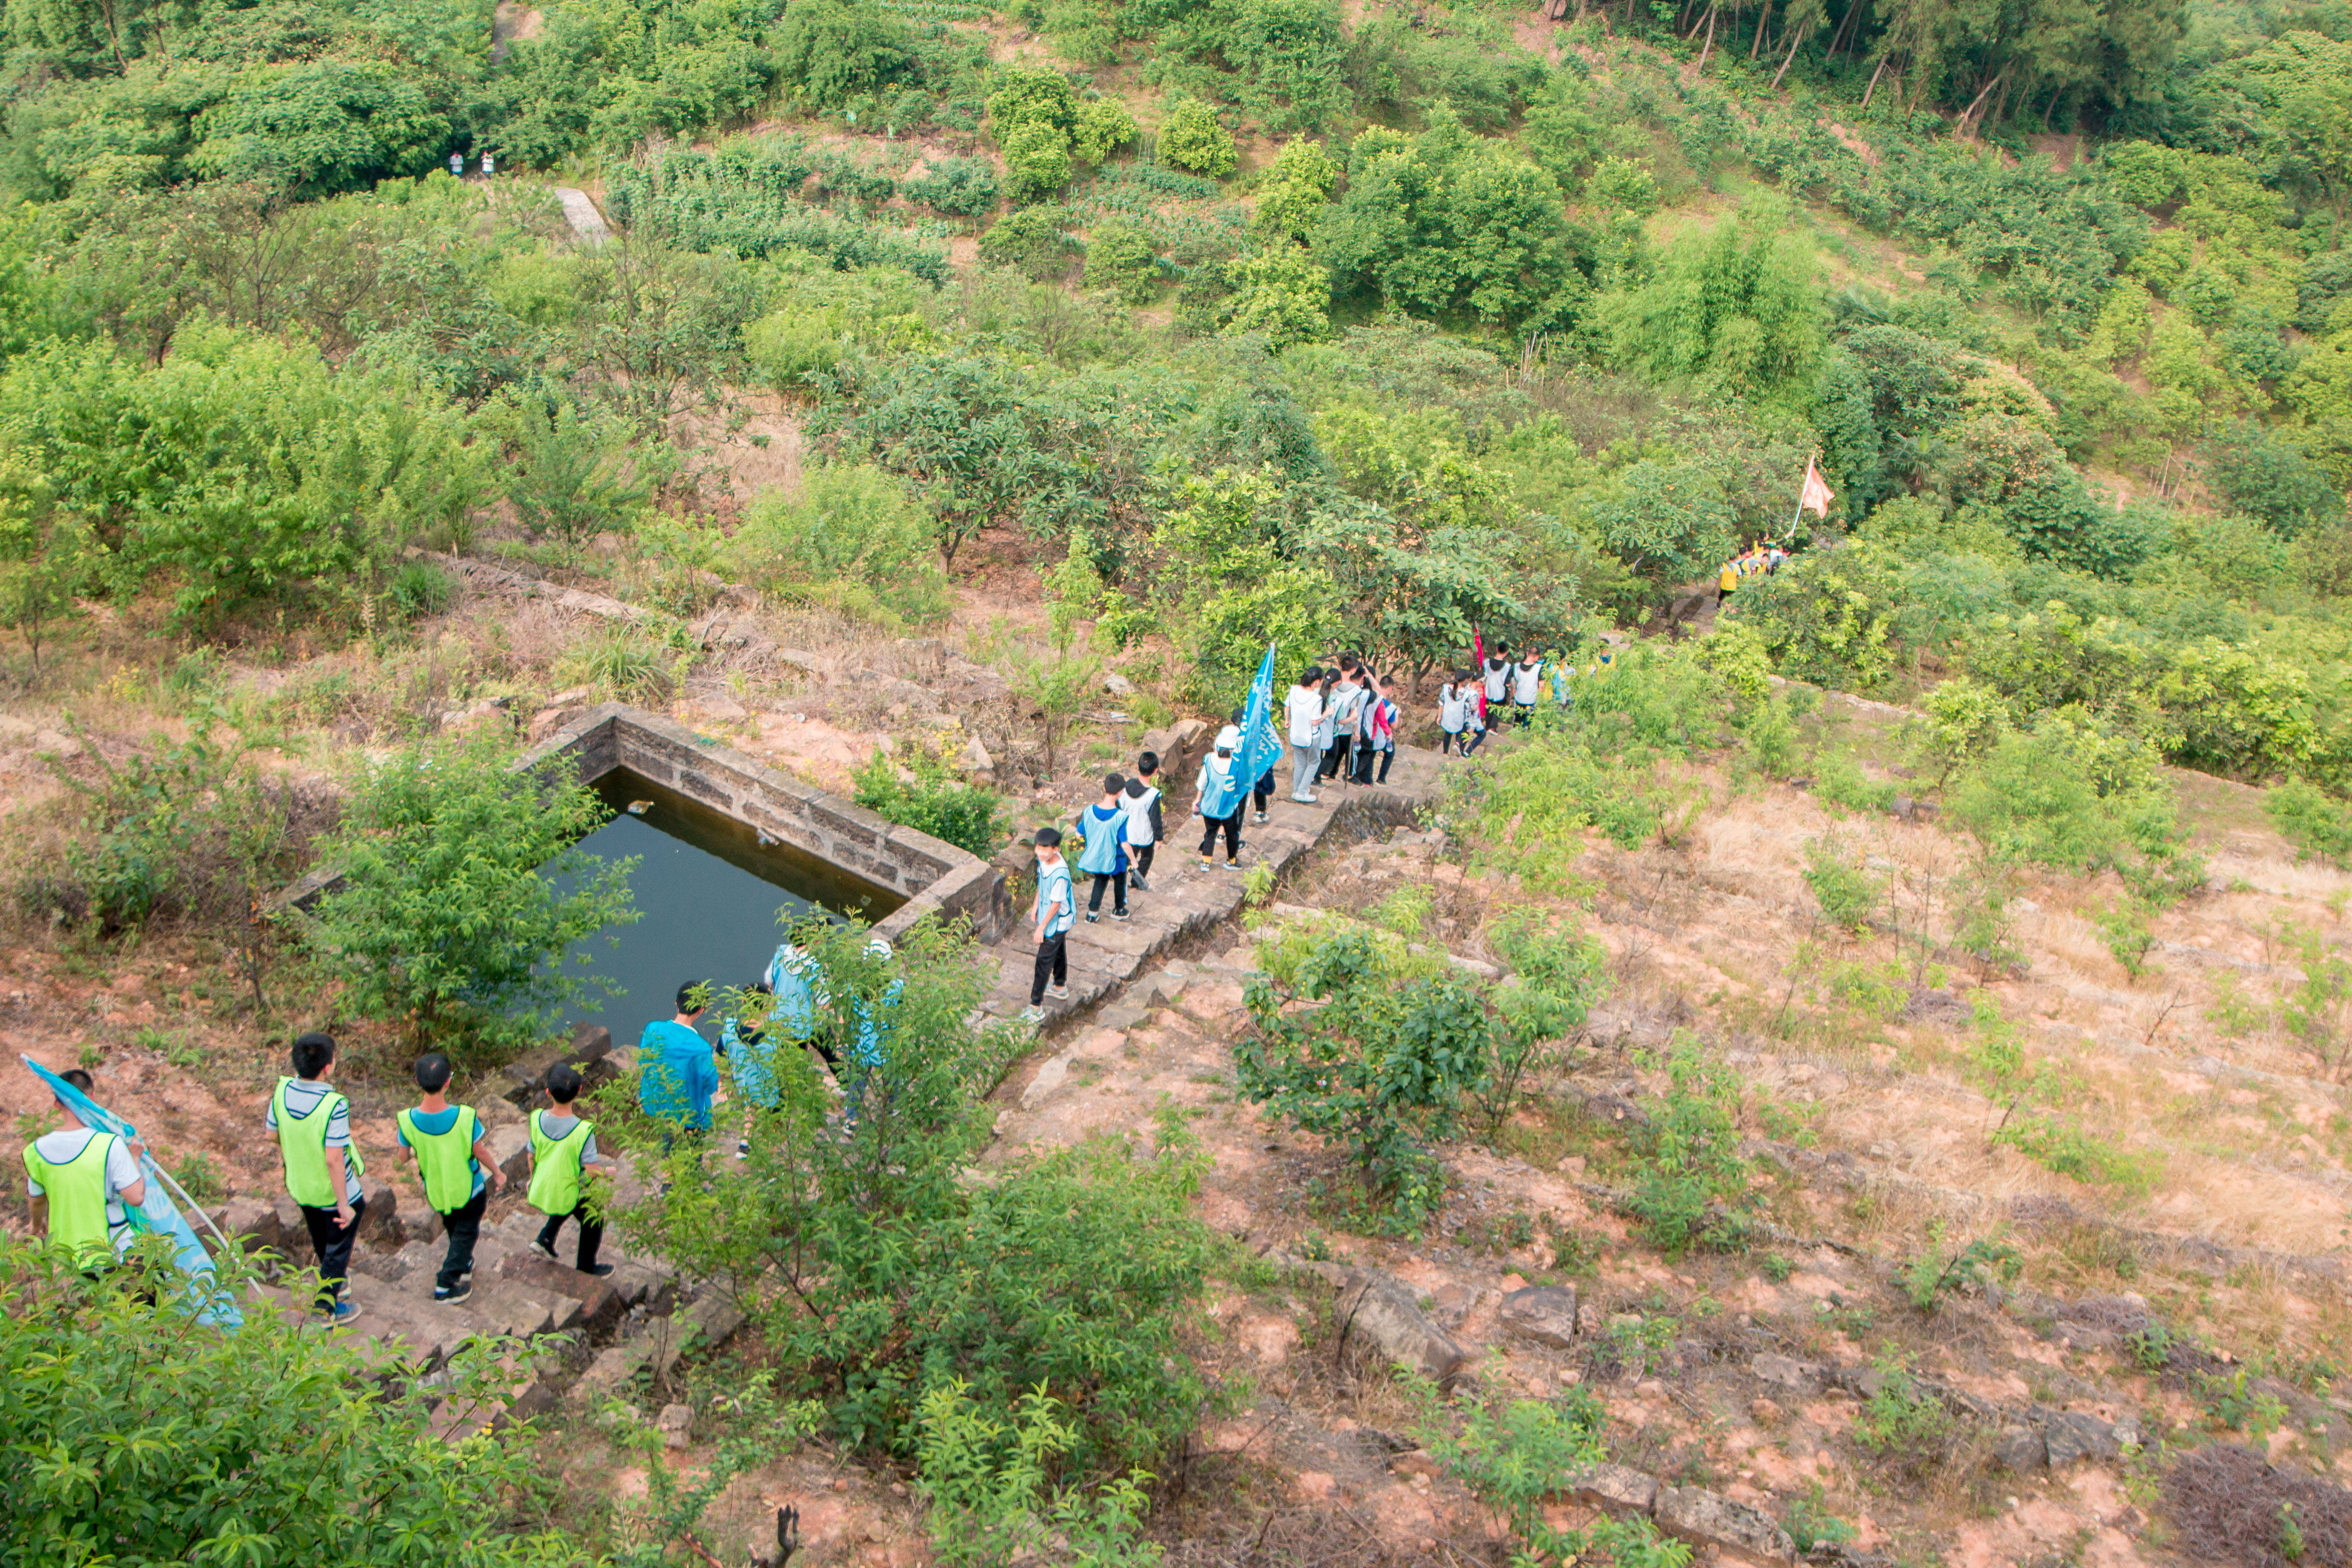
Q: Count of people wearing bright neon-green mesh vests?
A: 4